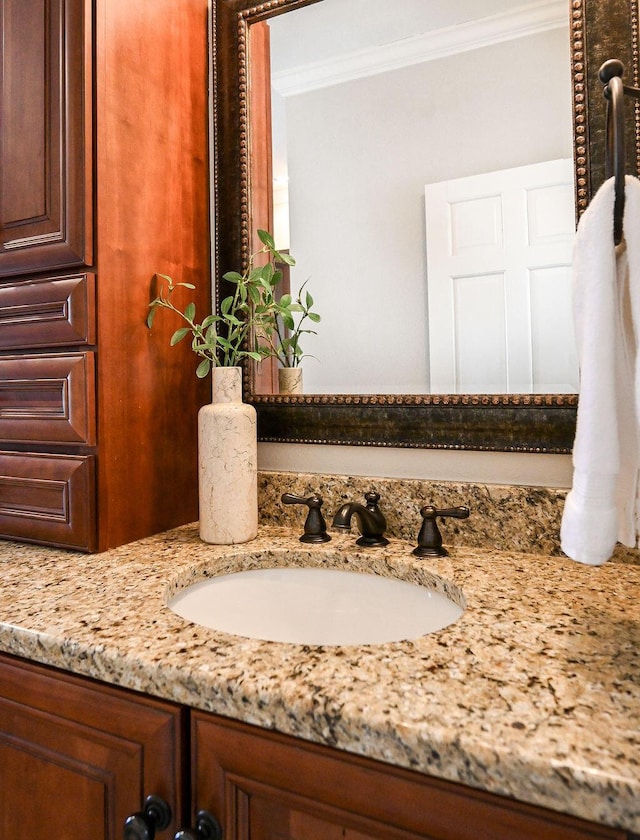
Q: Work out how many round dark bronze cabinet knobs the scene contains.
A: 2